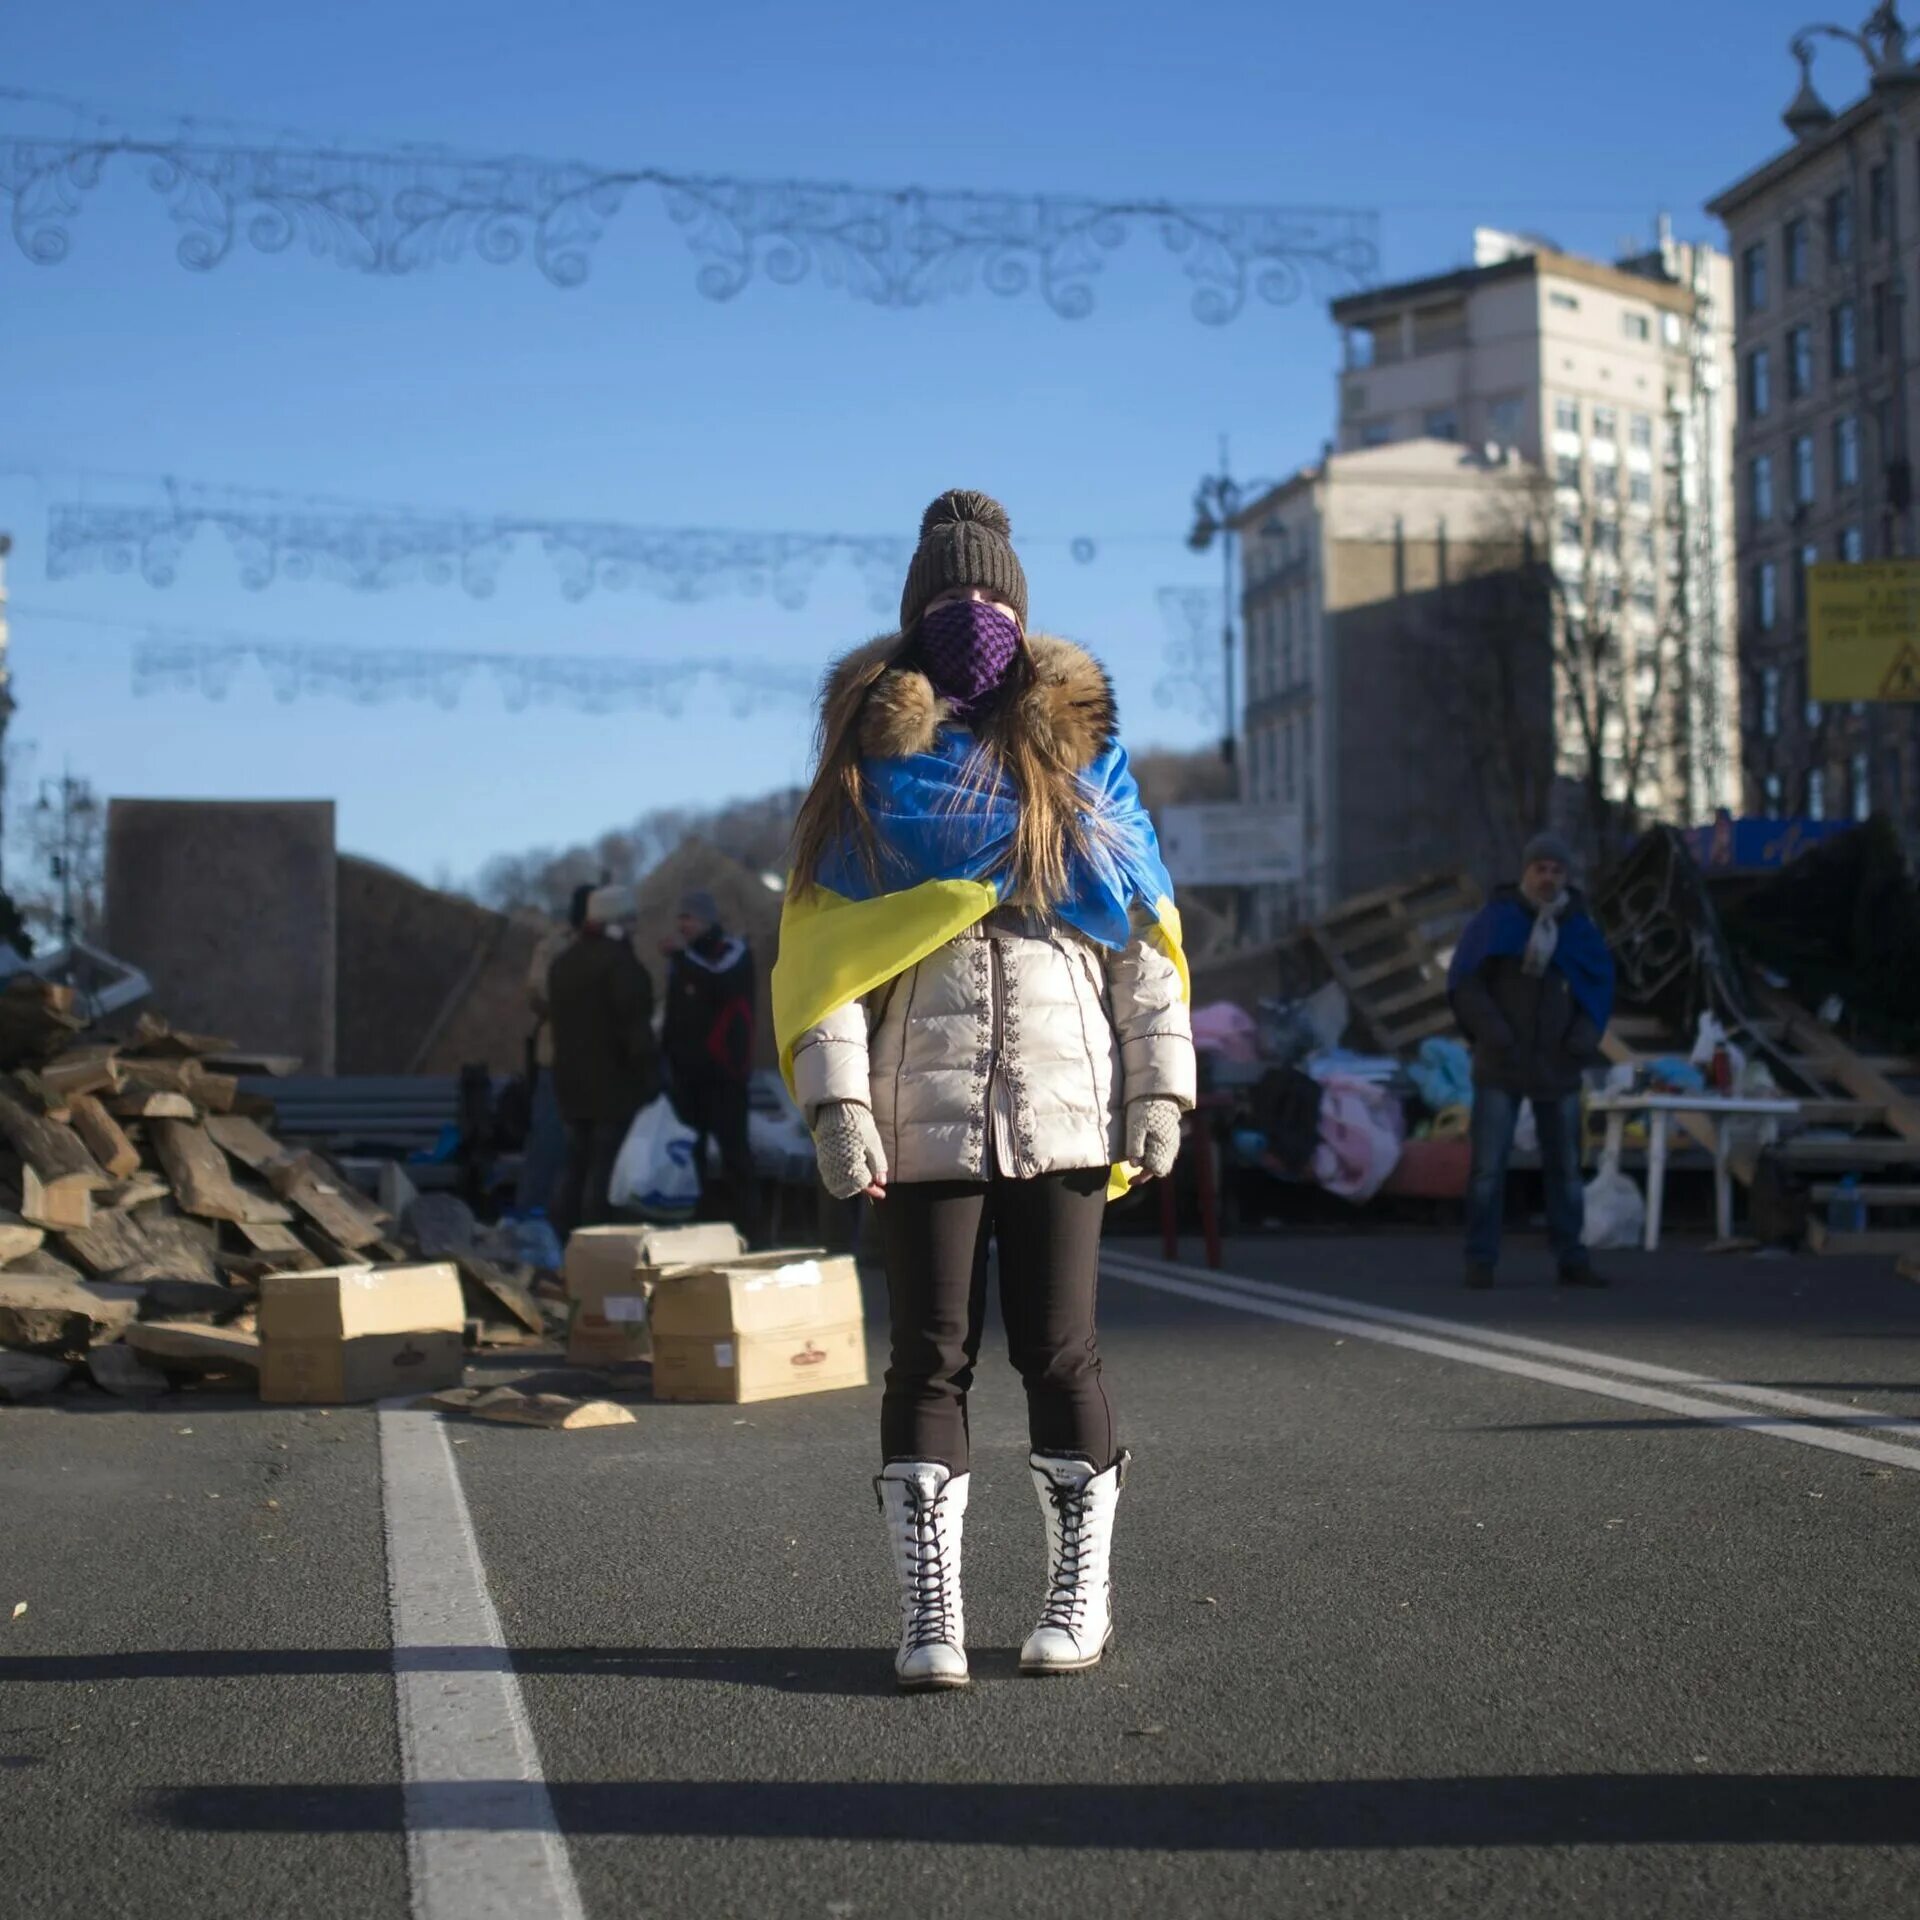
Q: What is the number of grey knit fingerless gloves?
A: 2